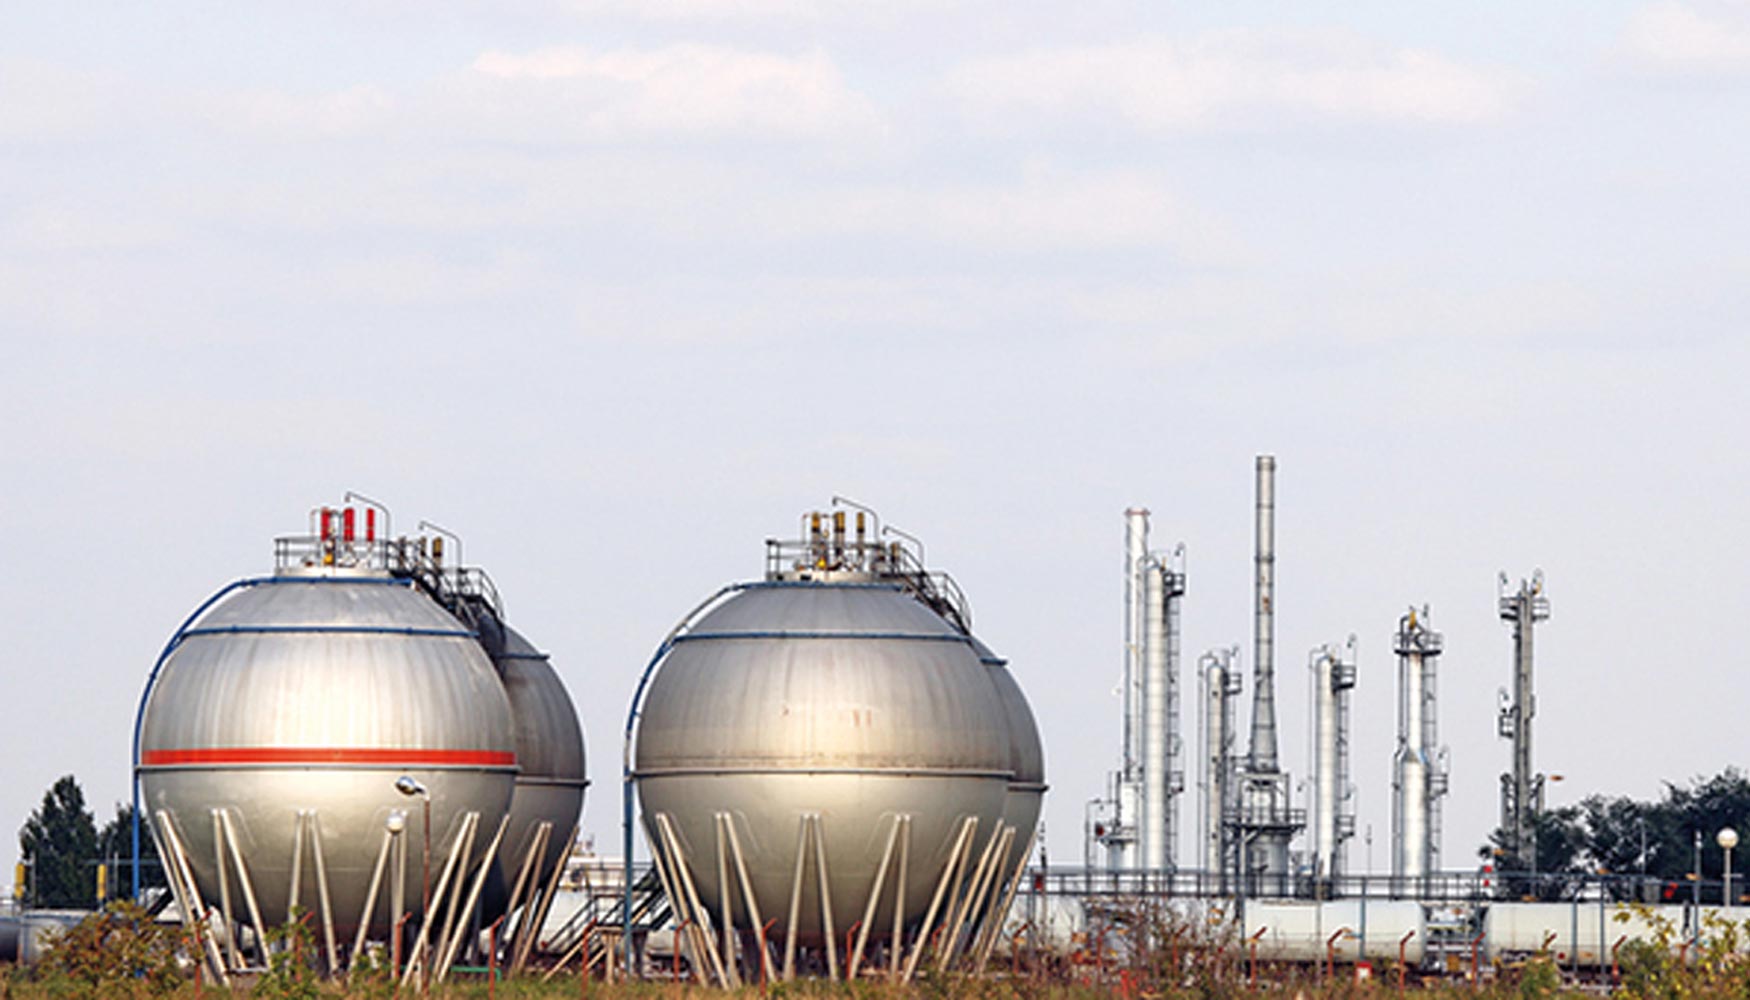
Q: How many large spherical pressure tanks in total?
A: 4